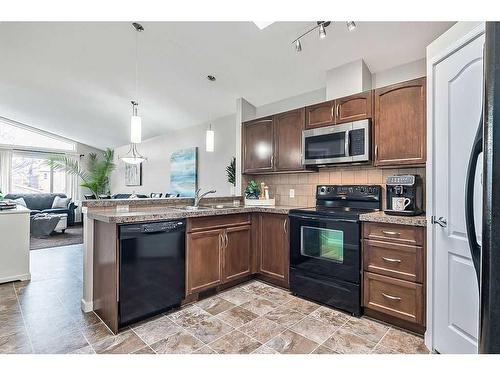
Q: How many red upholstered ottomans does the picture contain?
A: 0